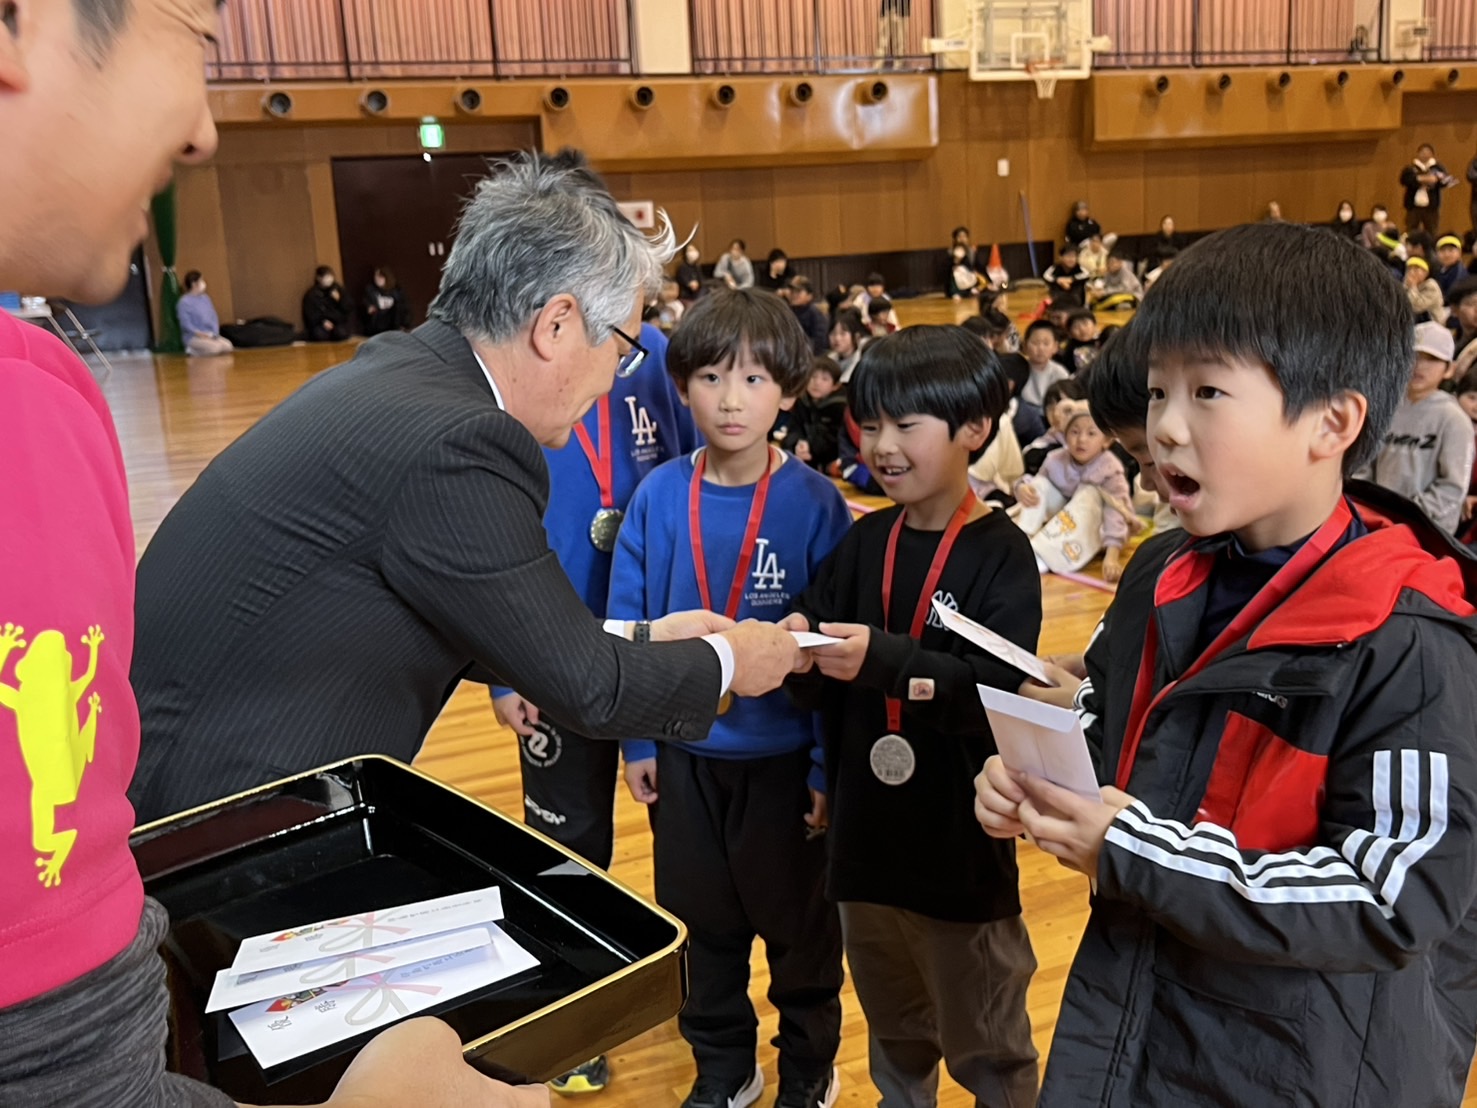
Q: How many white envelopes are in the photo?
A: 6